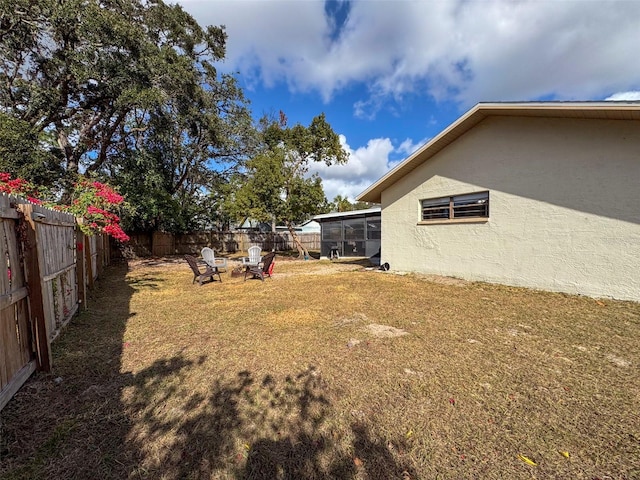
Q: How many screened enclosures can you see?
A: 1